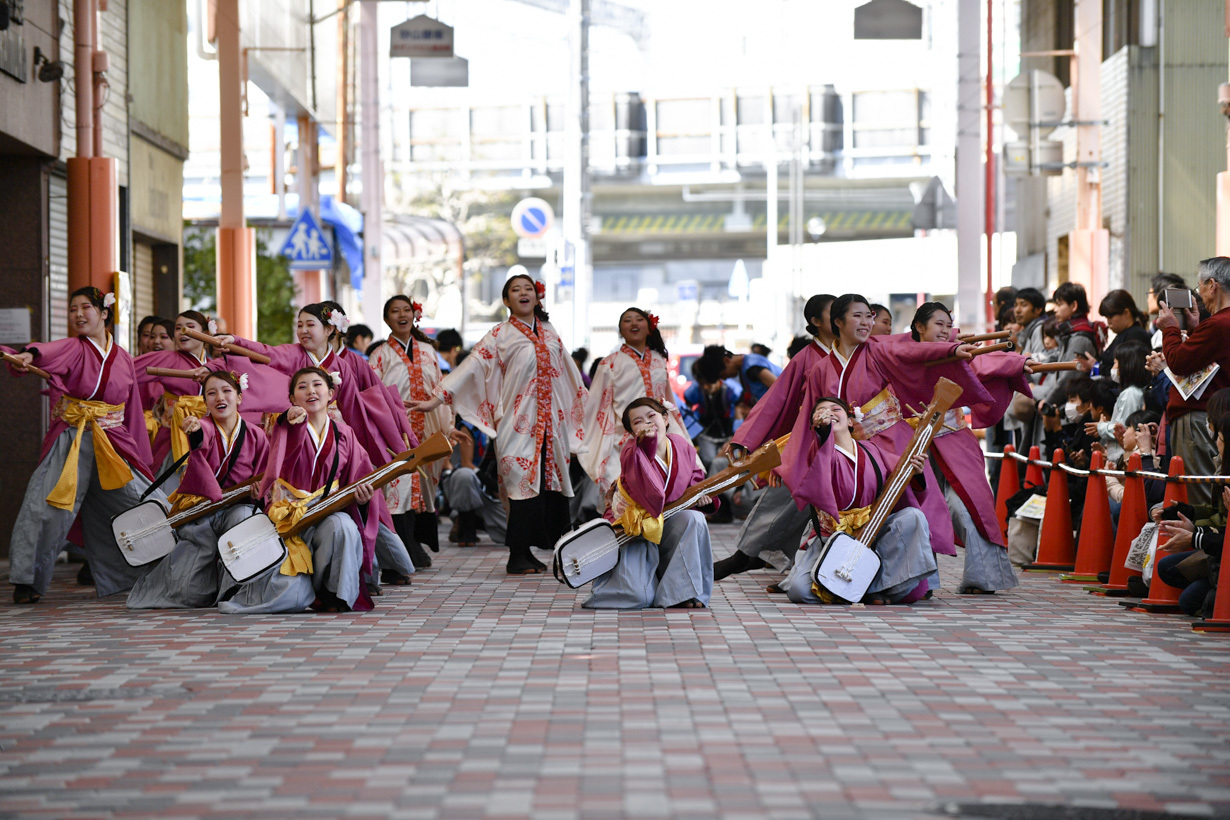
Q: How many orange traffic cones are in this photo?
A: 7